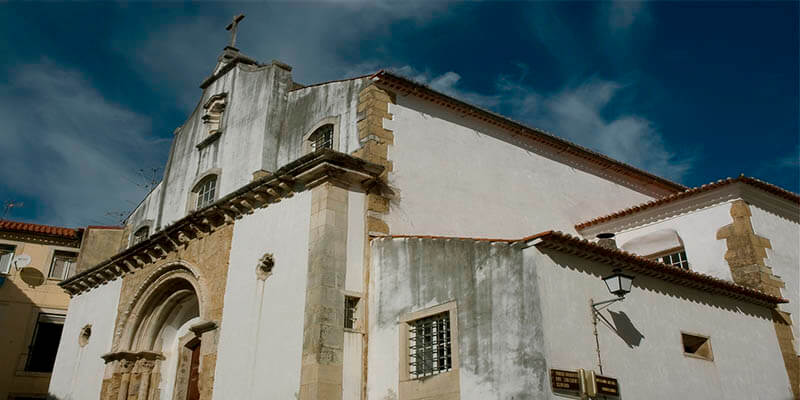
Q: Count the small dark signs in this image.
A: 2